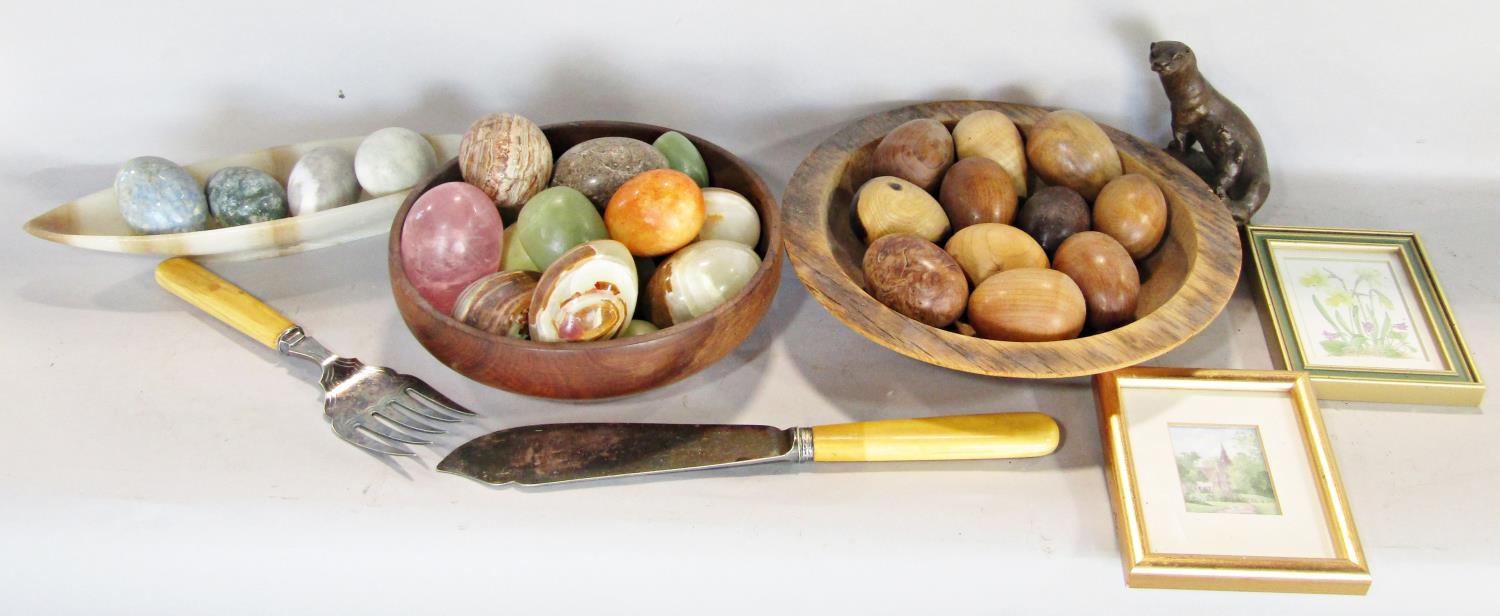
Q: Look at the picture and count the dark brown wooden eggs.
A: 1